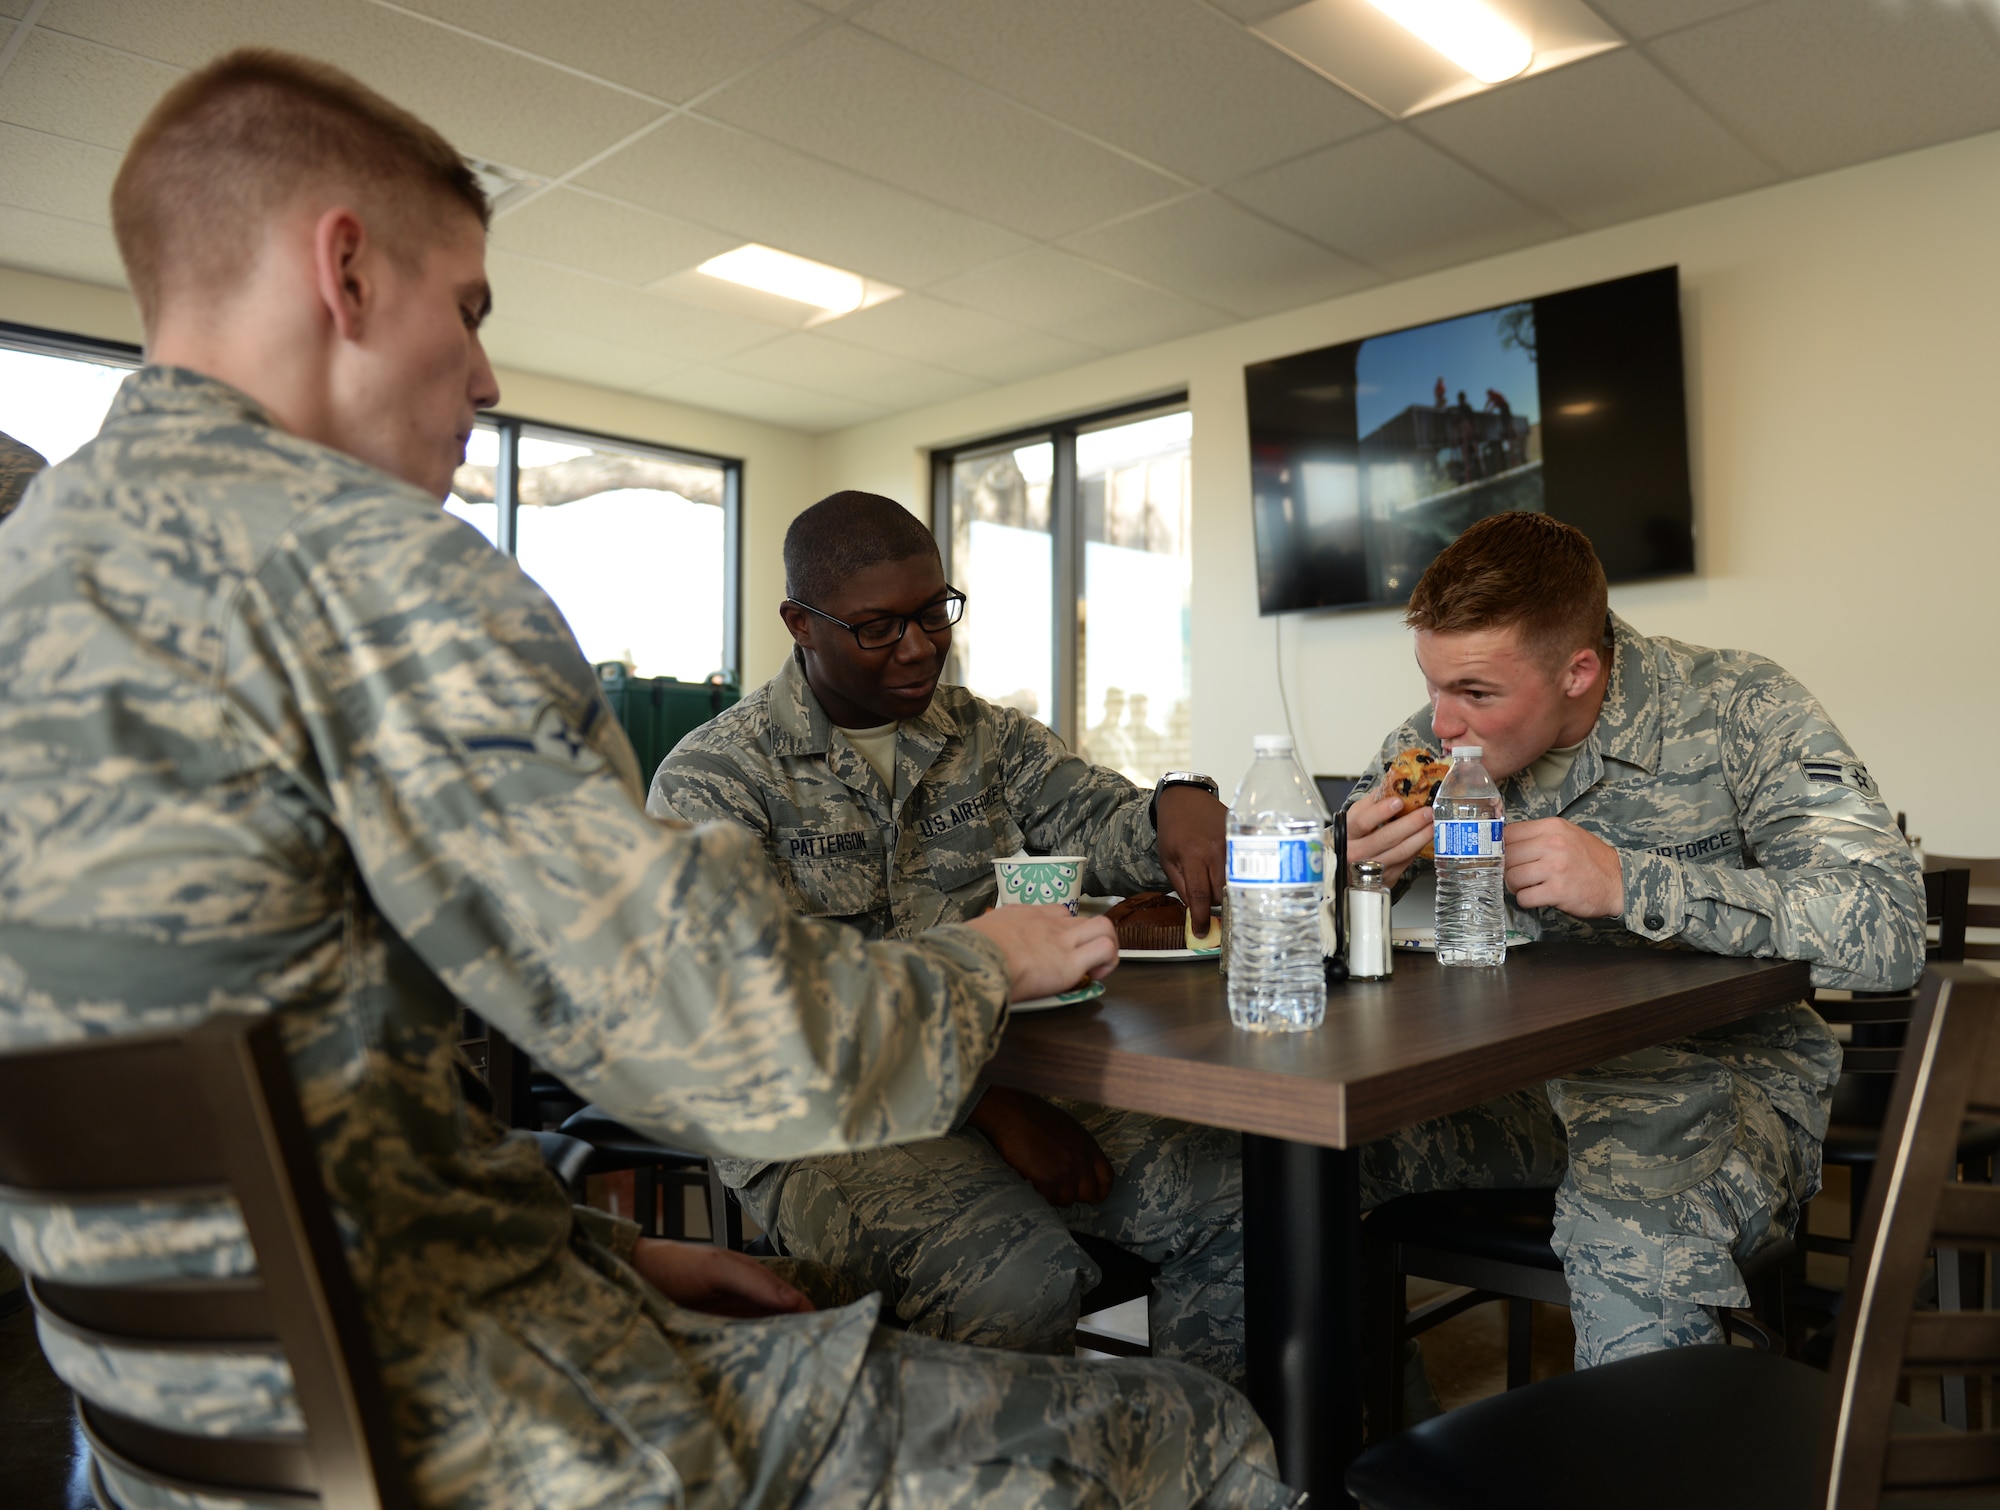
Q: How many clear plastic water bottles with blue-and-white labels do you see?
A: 2